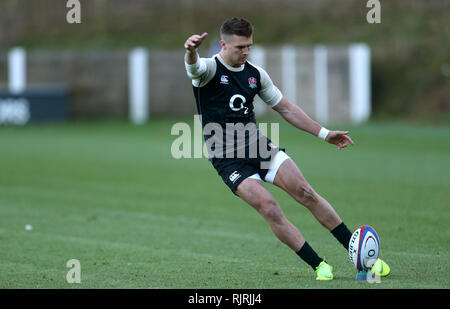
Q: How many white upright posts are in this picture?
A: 6